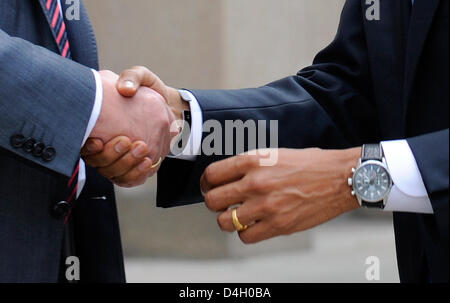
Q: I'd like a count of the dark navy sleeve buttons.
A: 4